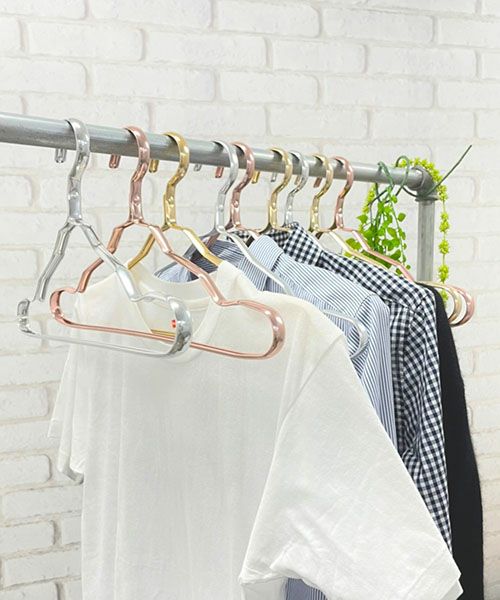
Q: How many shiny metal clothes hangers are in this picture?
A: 9